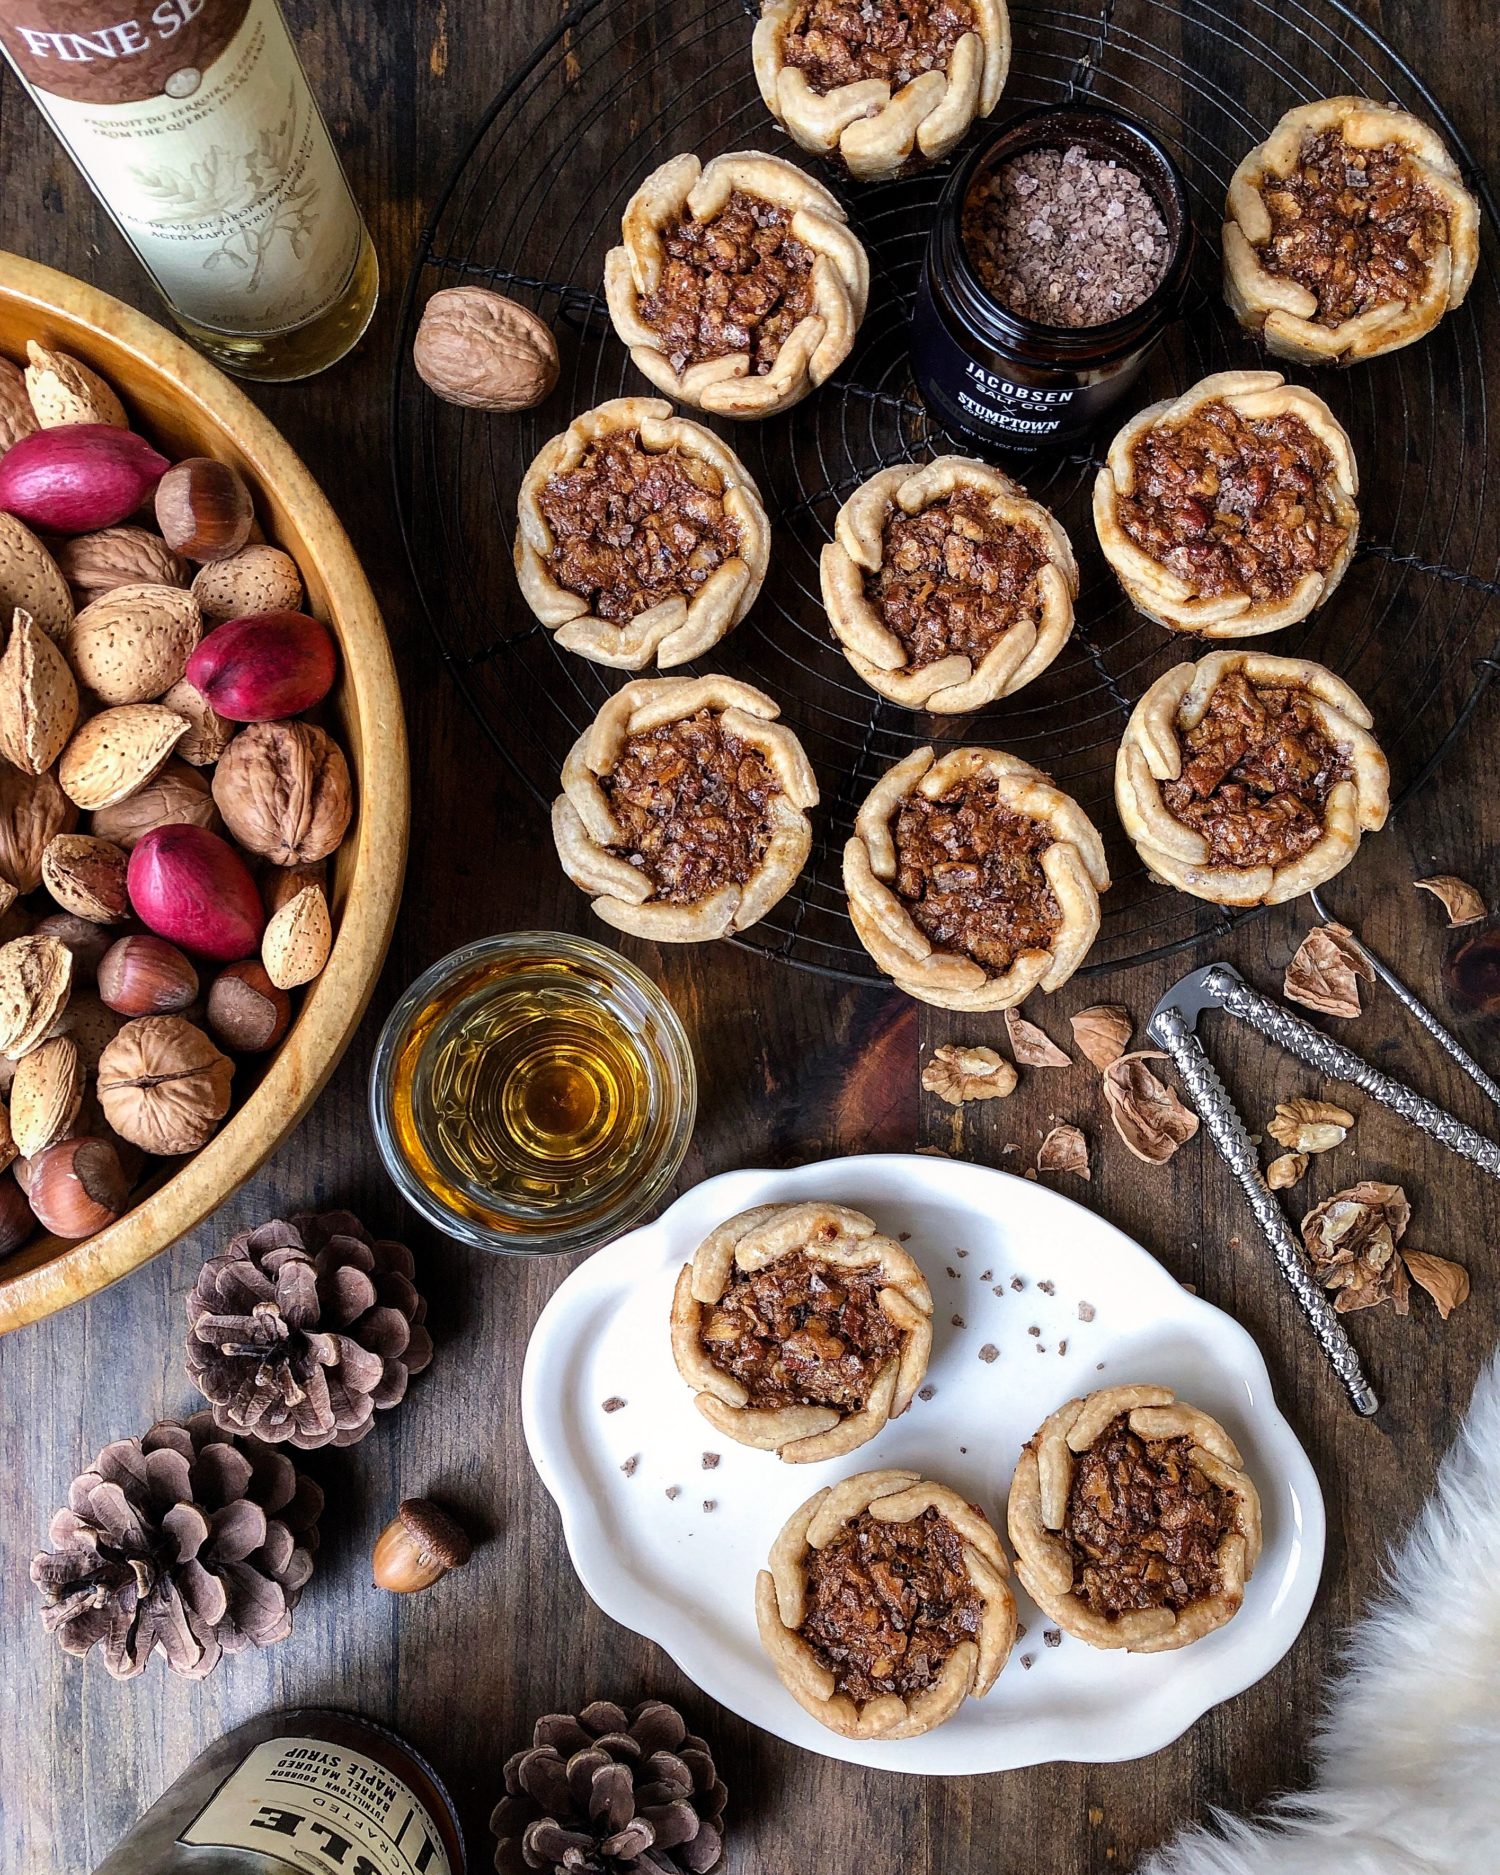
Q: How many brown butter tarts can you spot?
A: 12